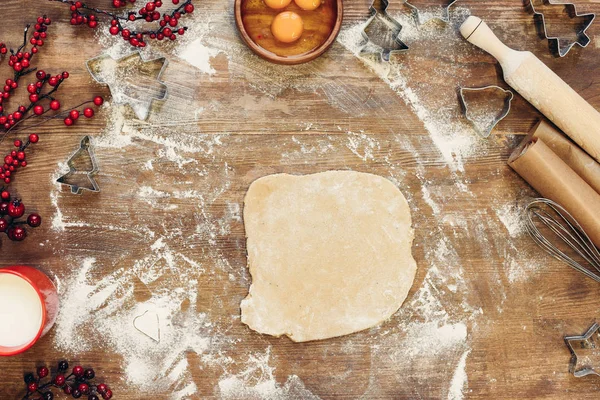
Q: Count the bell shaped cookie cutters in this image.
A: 1